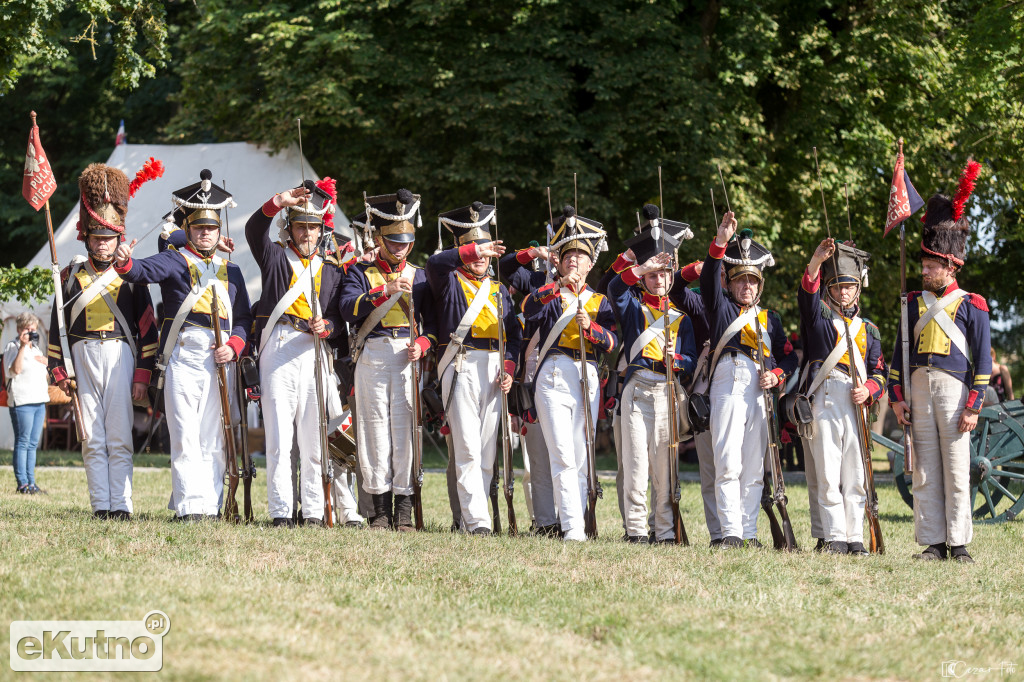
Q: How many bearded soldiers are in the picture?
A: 2